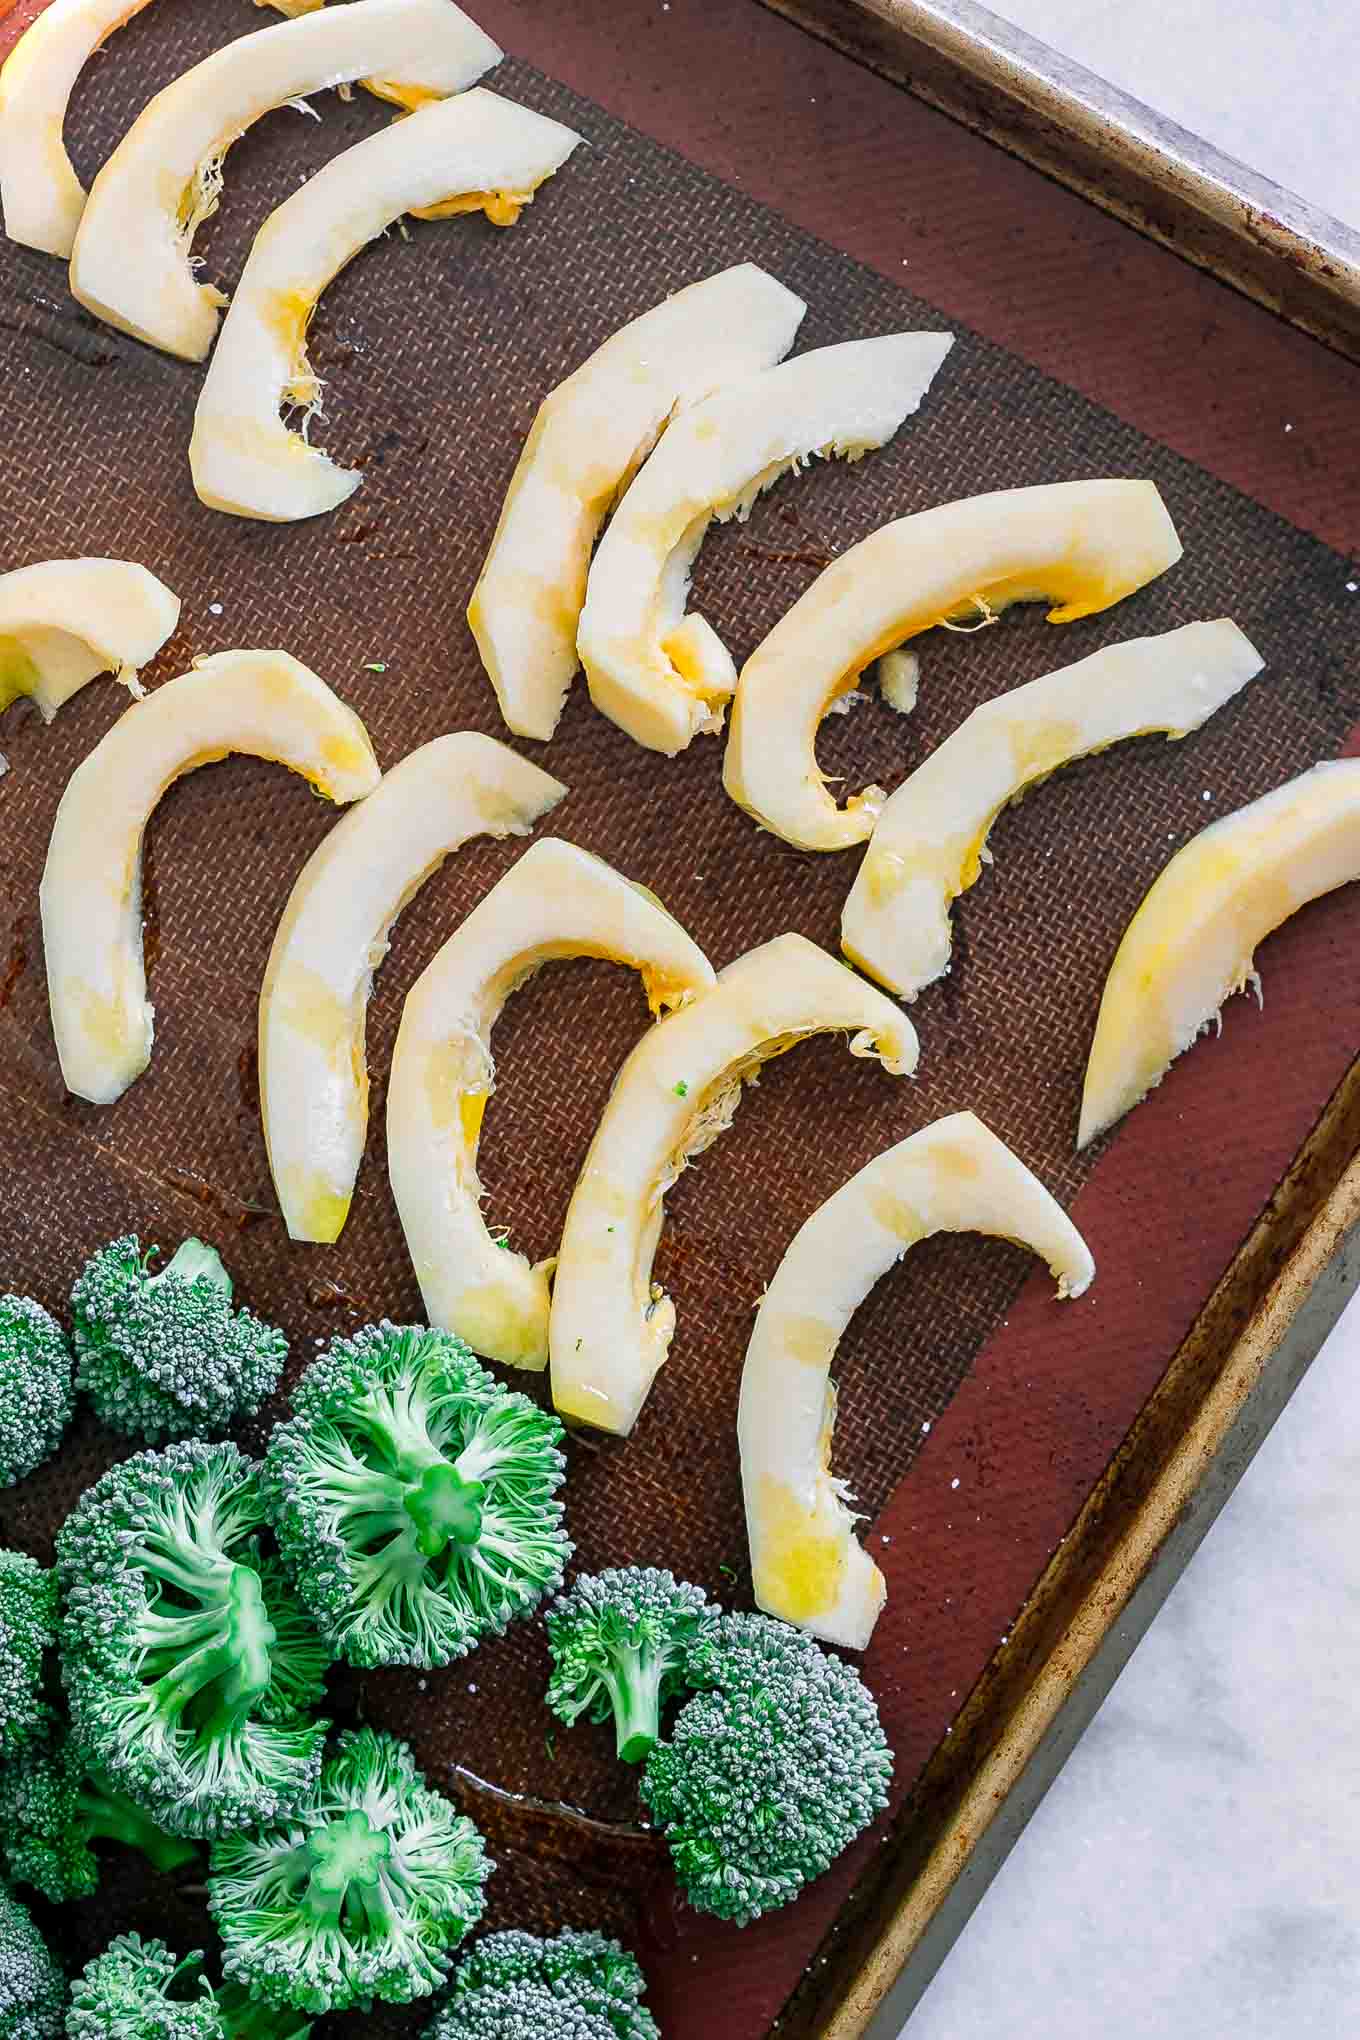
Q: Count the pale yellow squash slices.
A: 14